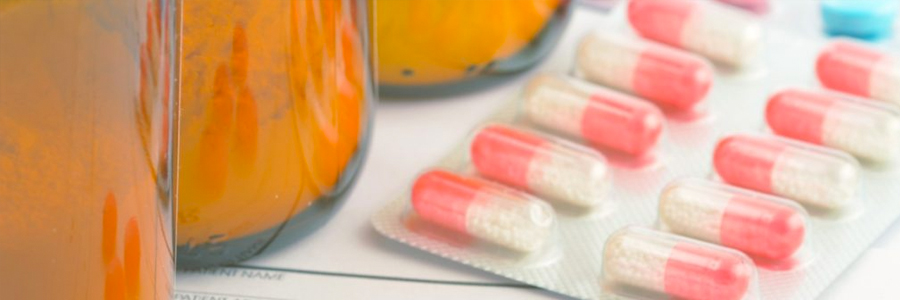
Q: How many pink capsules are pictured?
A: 10